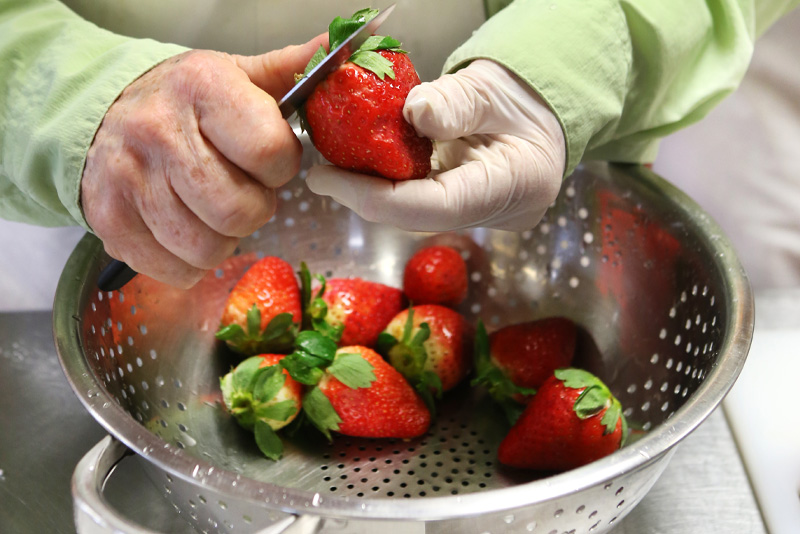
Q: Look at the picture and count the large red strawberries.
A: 9